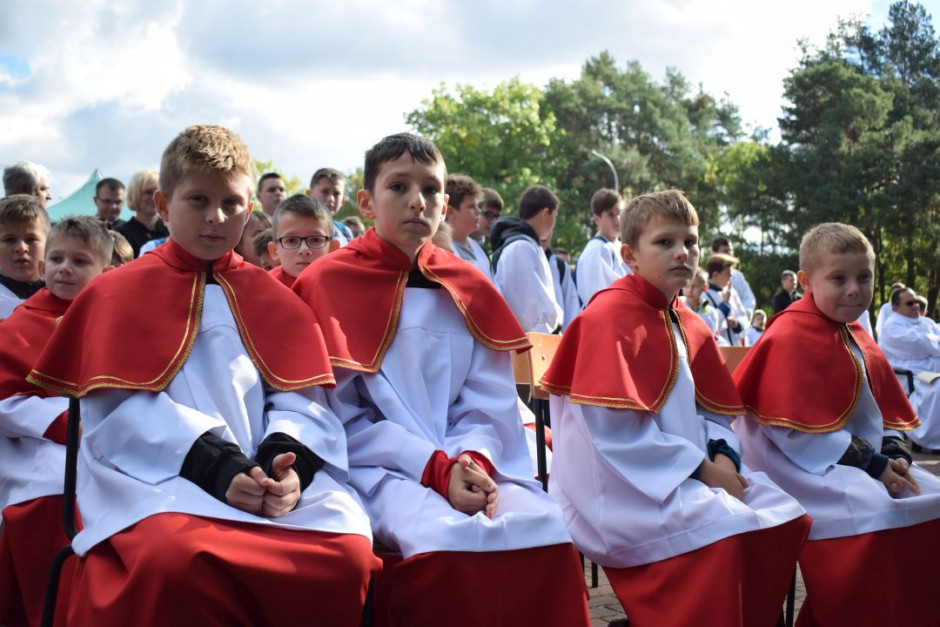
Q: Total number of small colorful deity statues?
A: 0